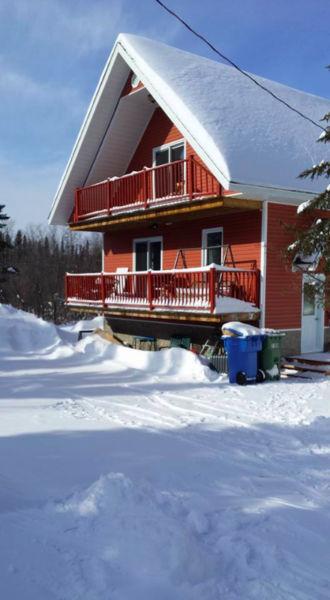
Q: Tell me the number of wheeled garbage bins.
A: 2